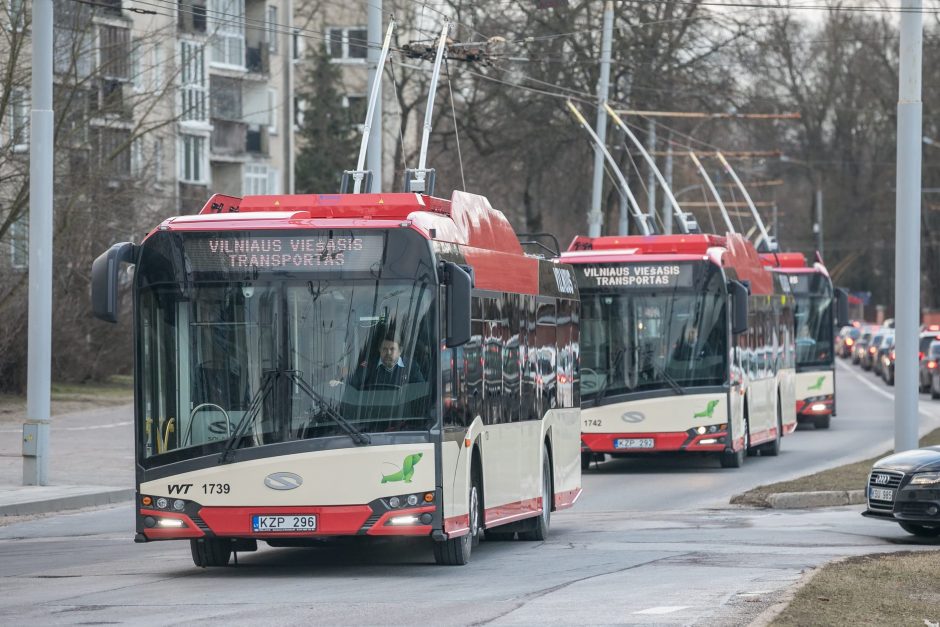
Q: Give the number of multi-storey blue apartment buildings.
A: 0